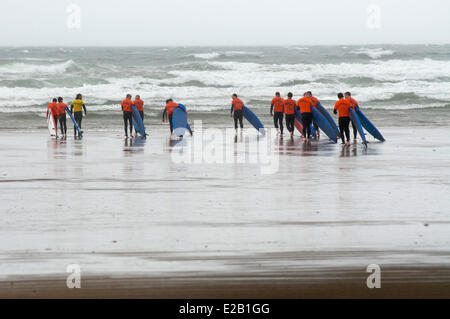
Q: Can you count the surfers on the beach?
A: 13